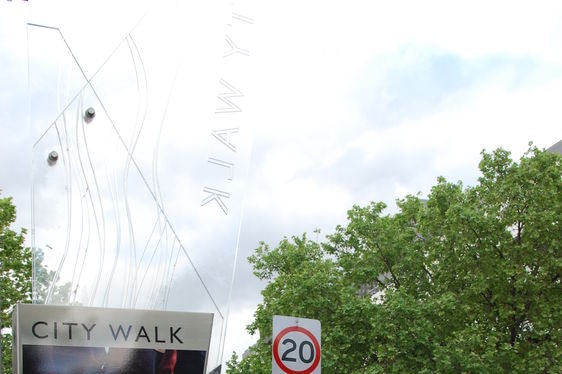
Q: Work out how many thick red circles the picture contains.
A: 1